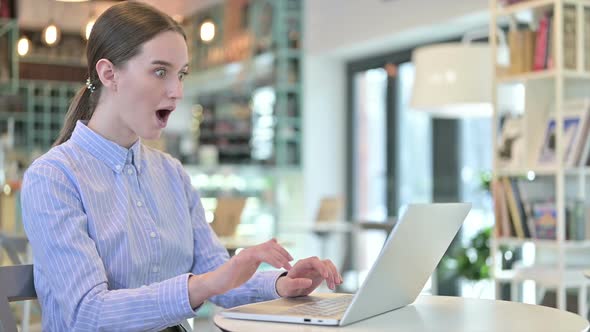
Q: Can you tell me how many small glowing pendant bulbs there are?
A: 4